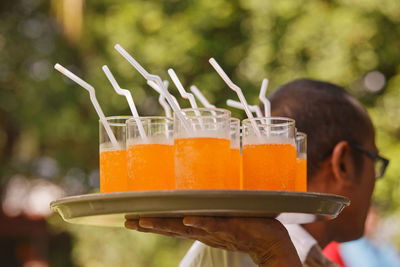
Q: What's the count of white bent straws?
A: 10